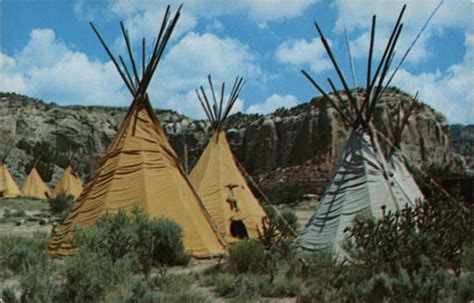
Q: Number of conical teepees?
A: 7